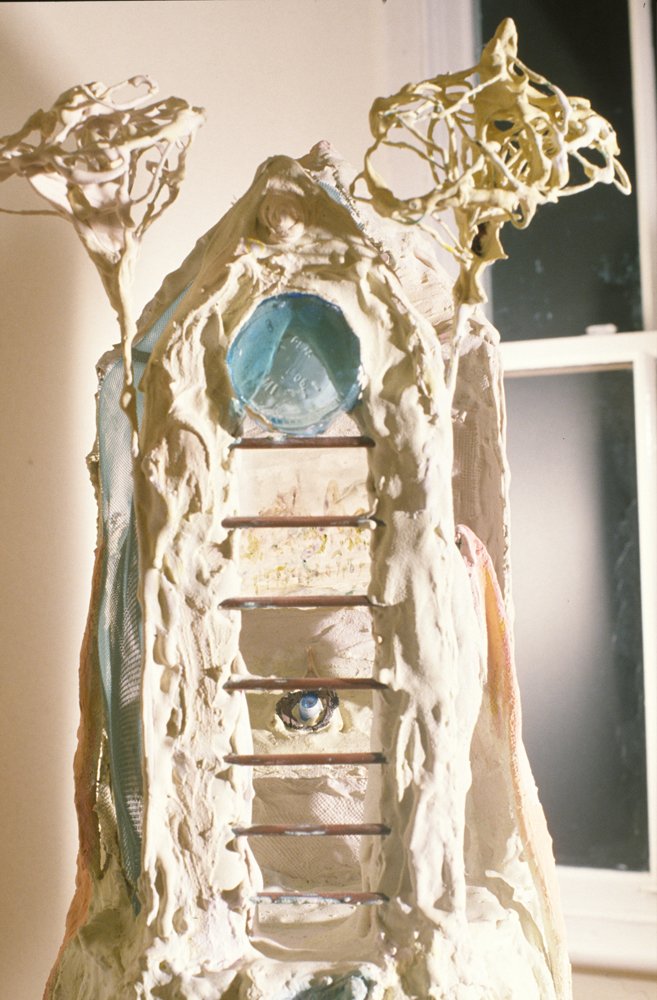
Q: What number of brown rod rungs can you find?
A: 7